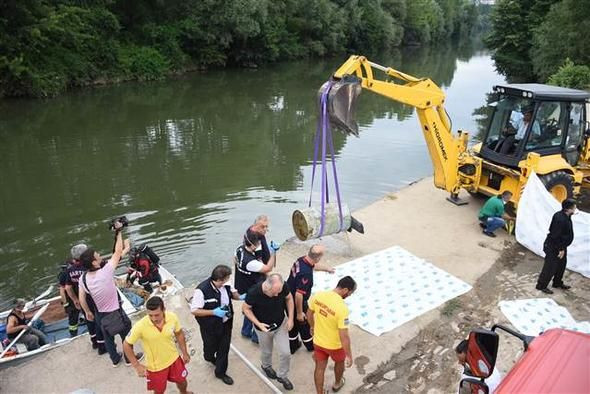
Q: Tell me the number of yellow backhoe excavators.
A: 1